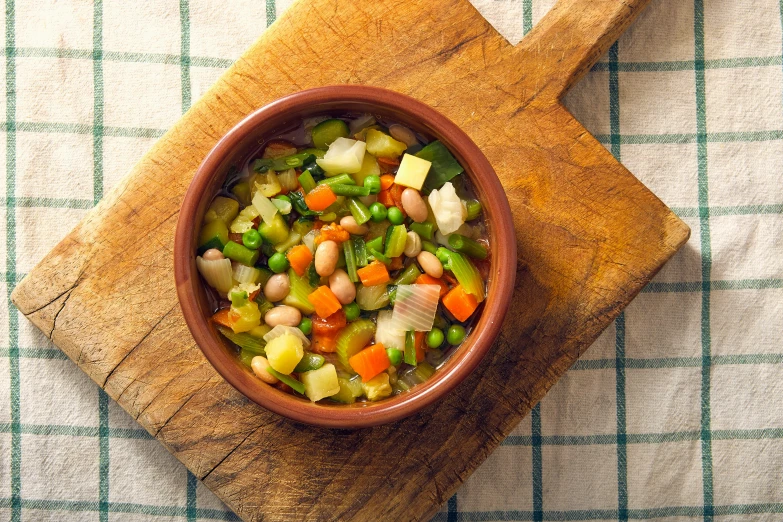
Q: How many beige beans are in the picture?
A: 11